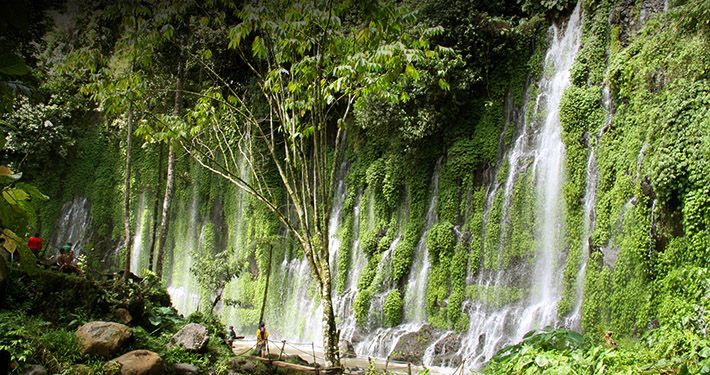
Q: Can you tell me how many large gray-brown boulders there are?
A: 3